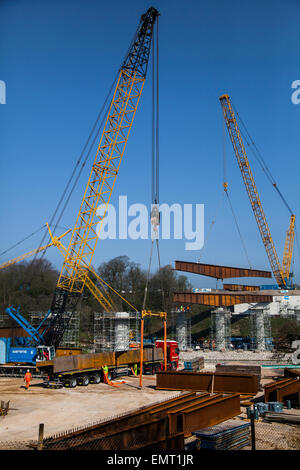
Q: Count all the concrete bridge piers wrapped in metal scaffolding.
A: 4